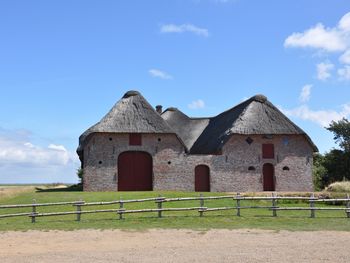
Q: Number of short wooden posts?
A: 9